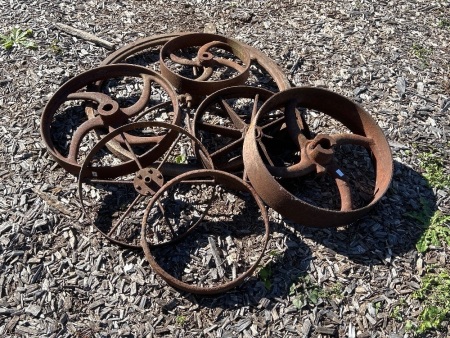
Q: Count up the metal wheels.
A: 7